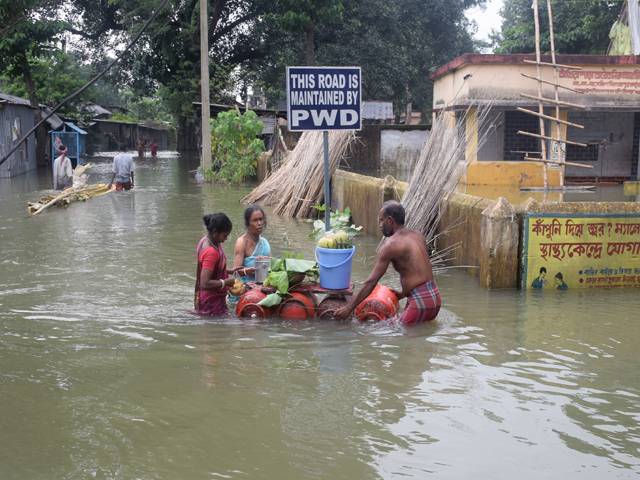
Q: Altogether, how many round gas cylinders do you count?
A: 4